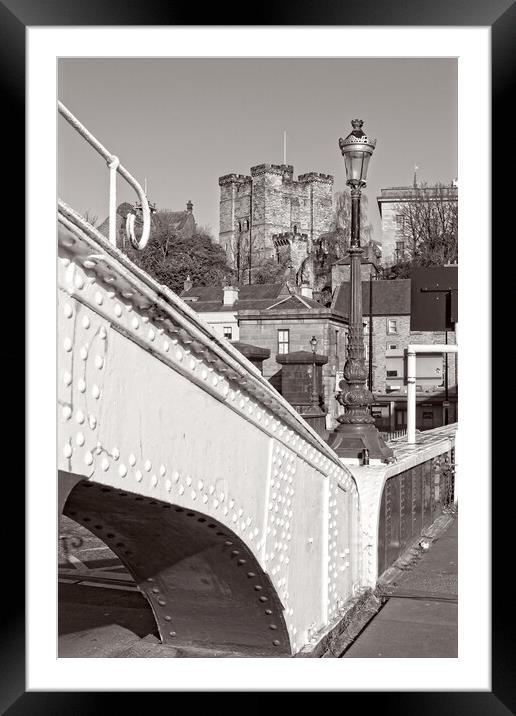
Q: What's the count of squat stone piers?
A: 2